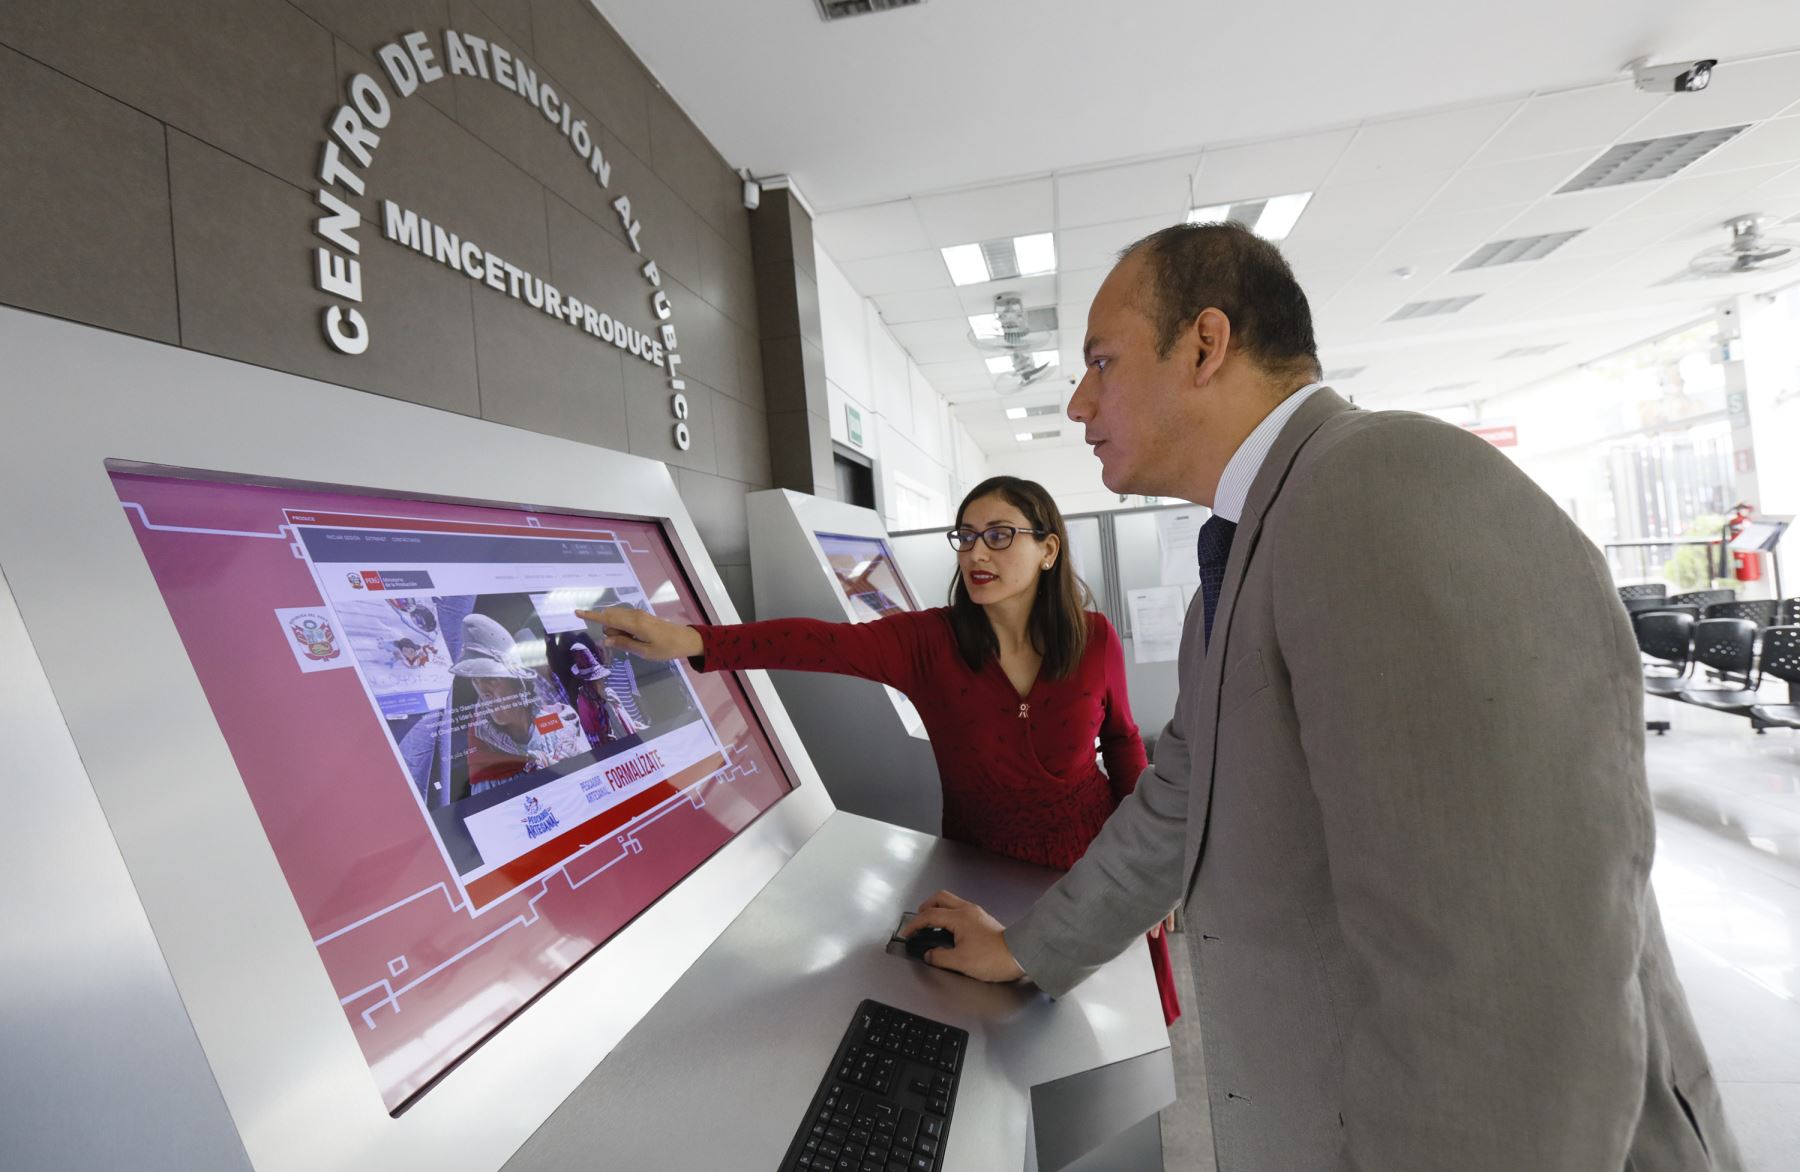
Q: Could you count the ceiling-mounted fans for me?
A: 3